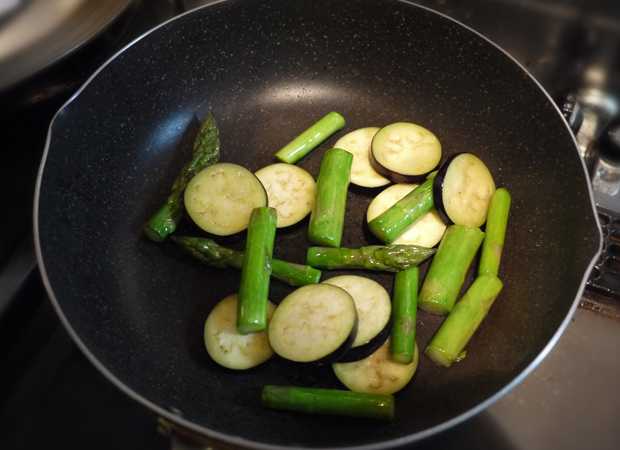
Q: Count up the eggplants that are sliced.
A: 10